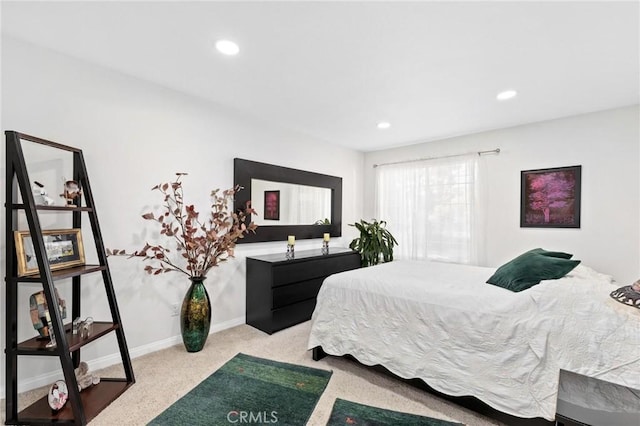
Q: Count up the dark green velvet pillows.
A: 2